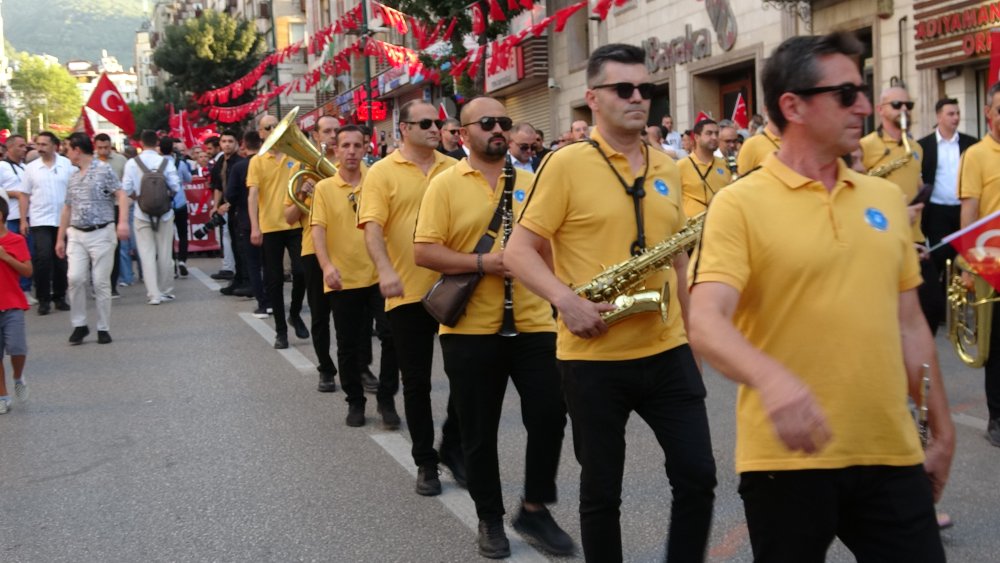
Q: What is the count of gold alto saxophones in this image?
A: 2